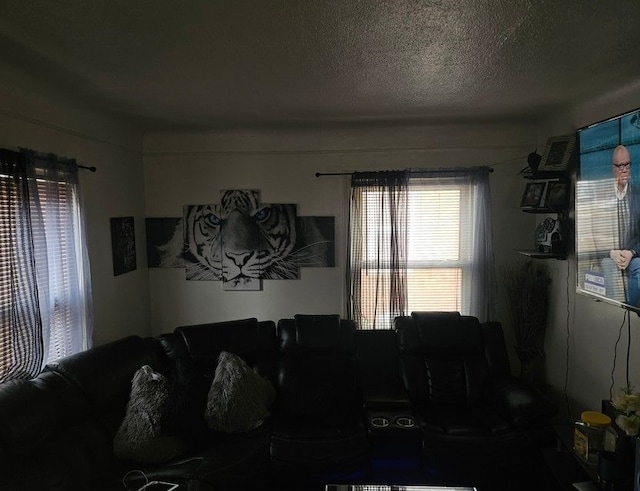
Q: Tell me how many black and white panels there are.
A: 5